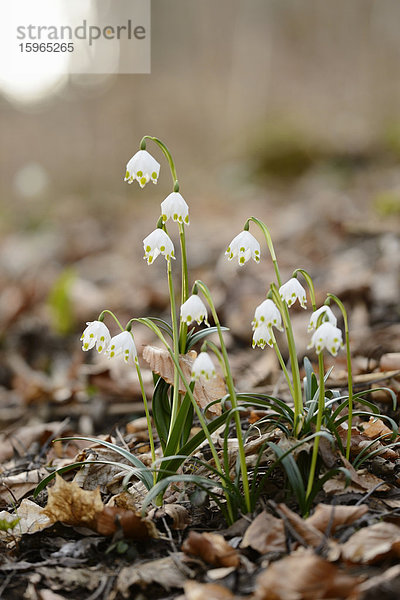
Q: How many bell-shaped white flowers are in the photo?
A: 13